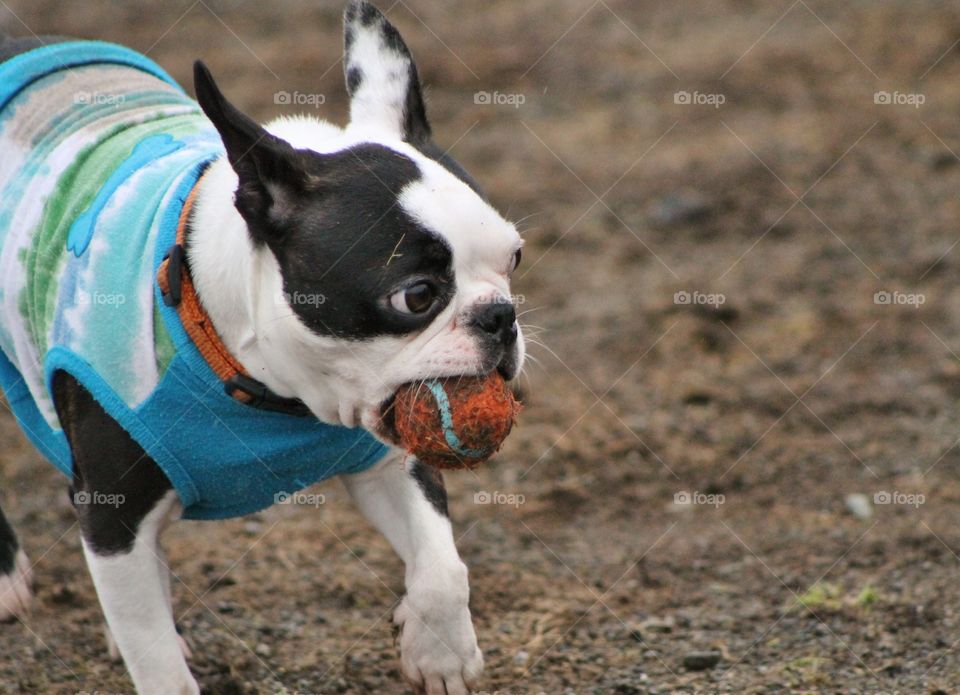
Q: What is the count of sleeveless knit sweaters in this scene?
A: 1